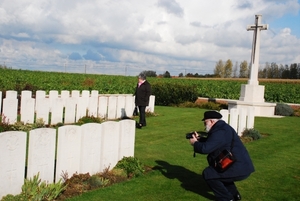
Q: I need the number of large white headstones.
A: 6